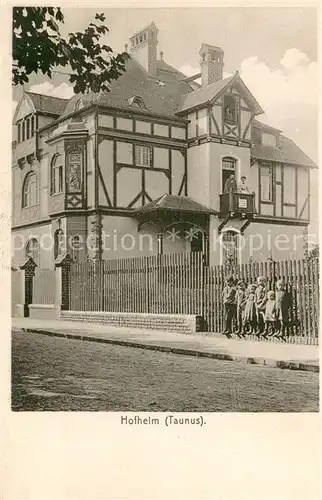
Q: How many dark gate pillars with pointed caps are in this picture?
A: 2